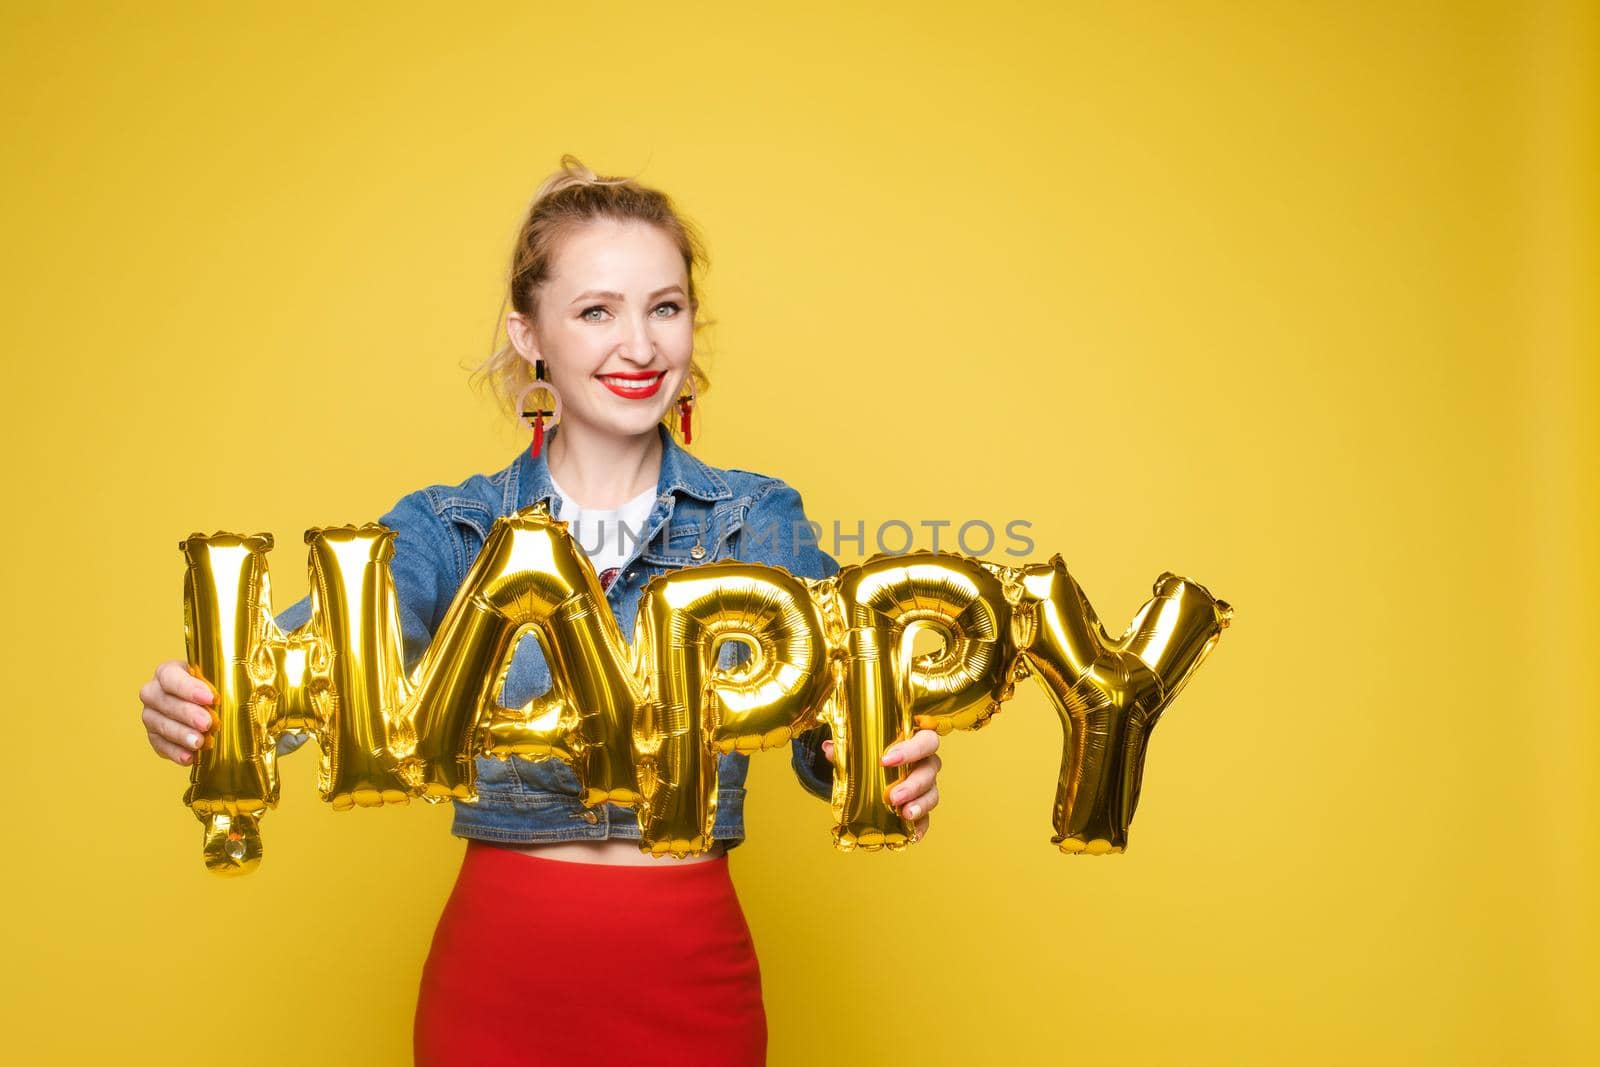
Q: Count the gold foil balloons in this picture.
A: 5